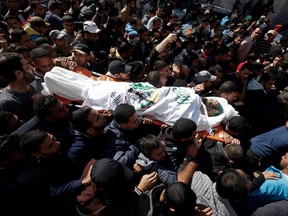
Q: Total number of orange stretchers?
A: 1